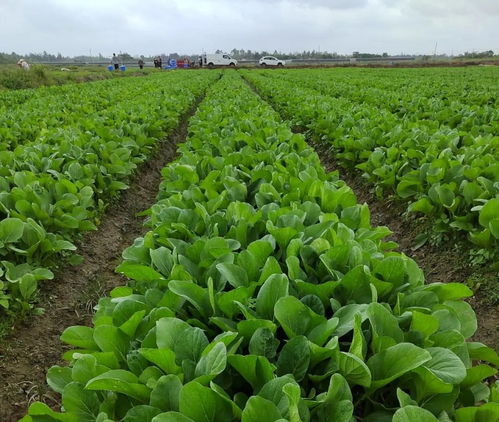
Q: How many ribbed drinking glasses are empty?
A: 0